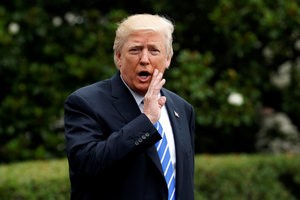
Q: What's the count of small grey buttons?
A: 4